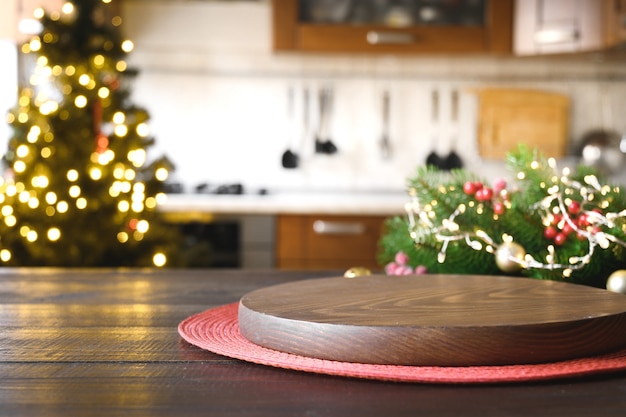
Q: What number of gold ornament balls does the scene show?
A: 3